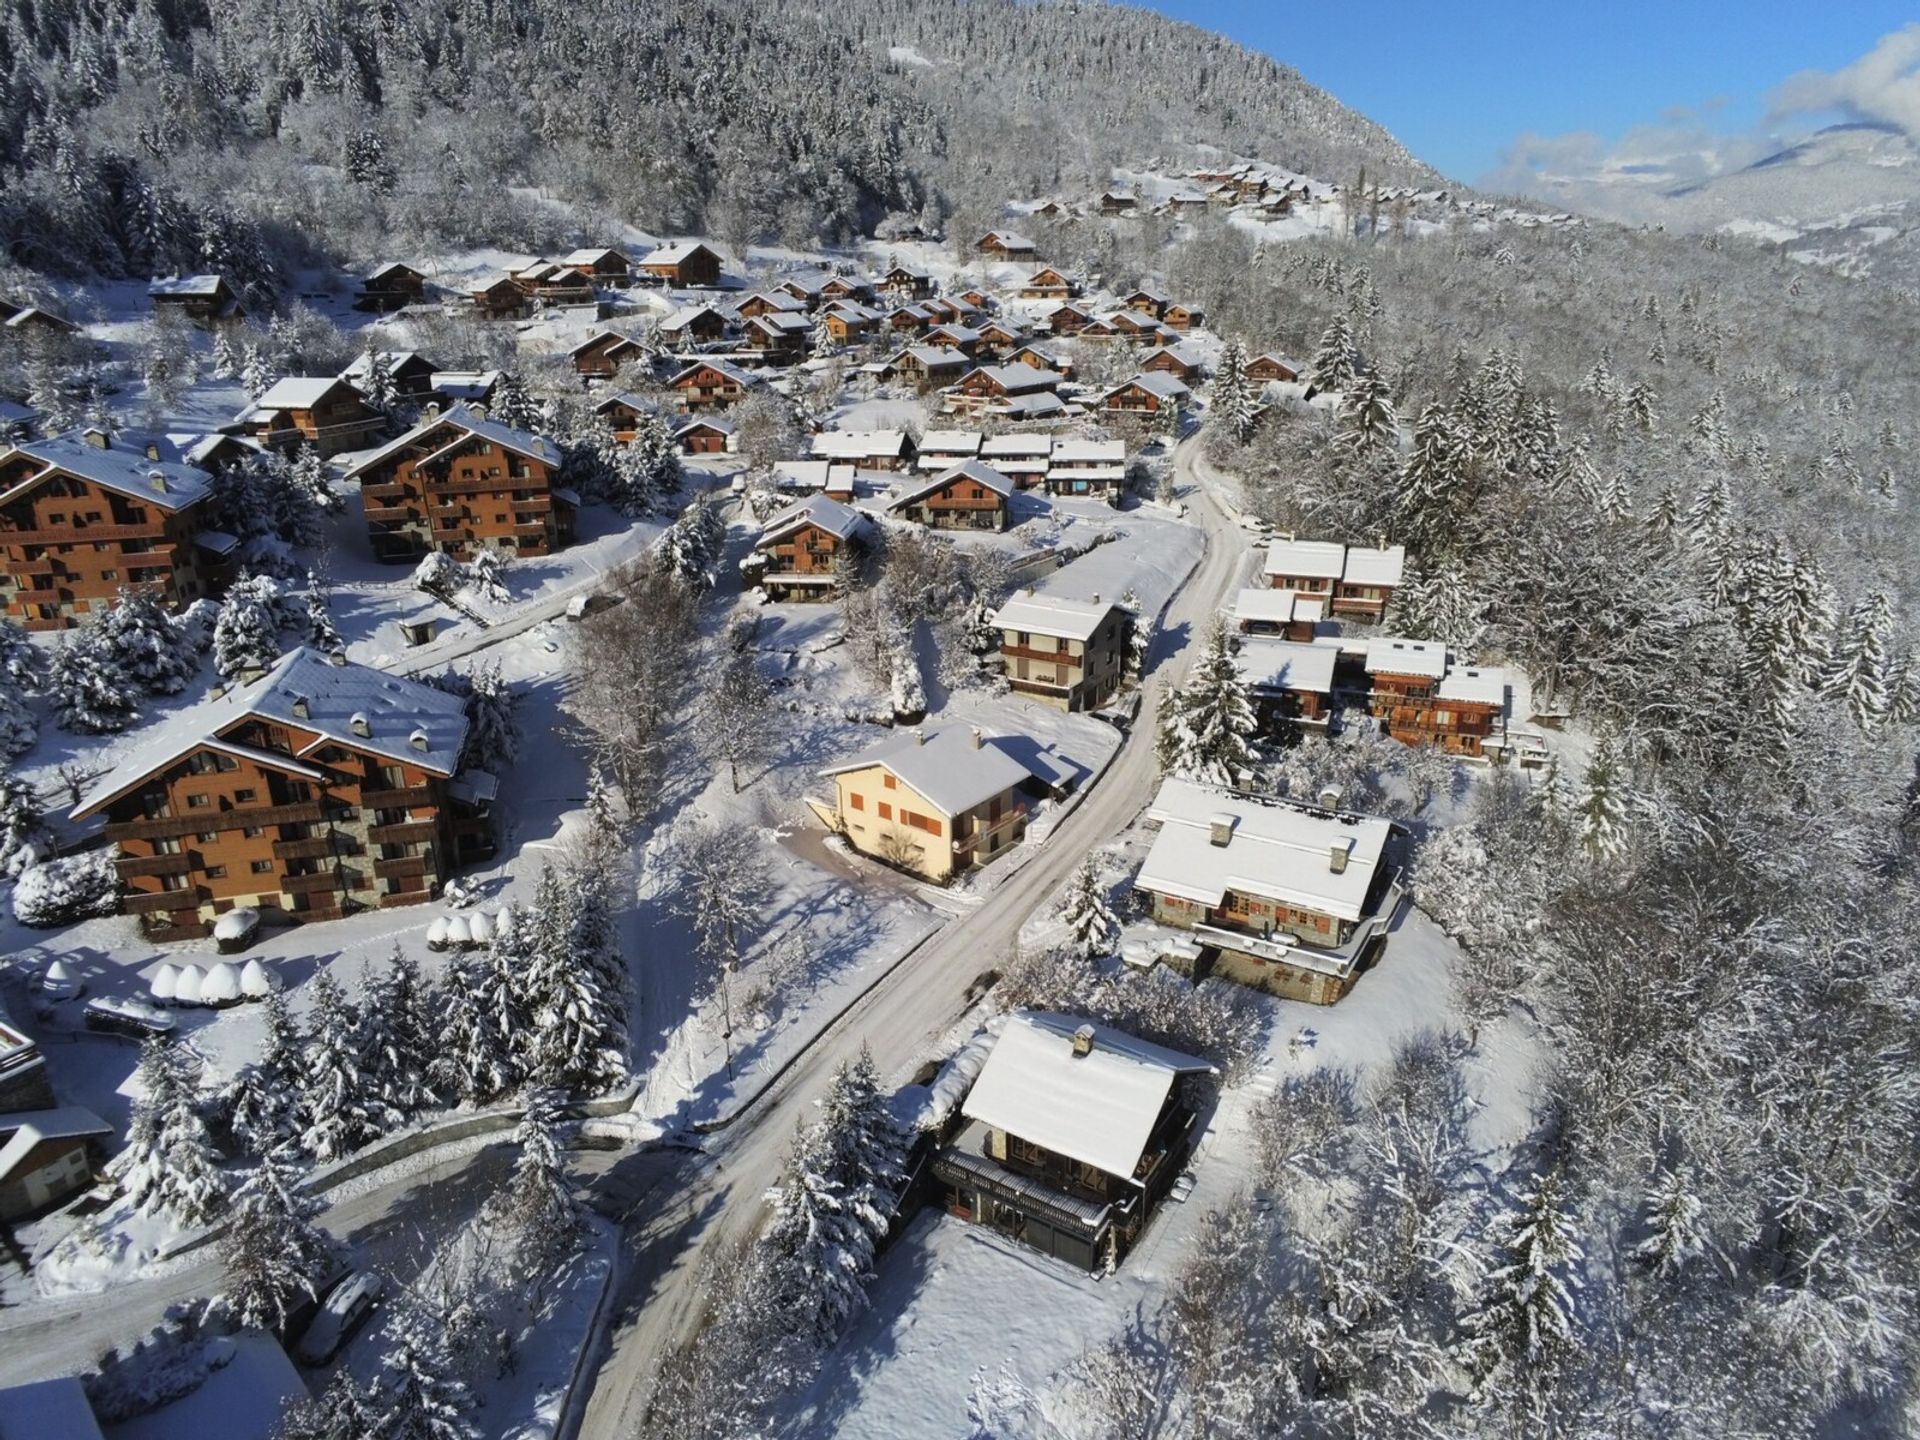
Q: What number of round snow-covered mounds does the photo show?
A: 9